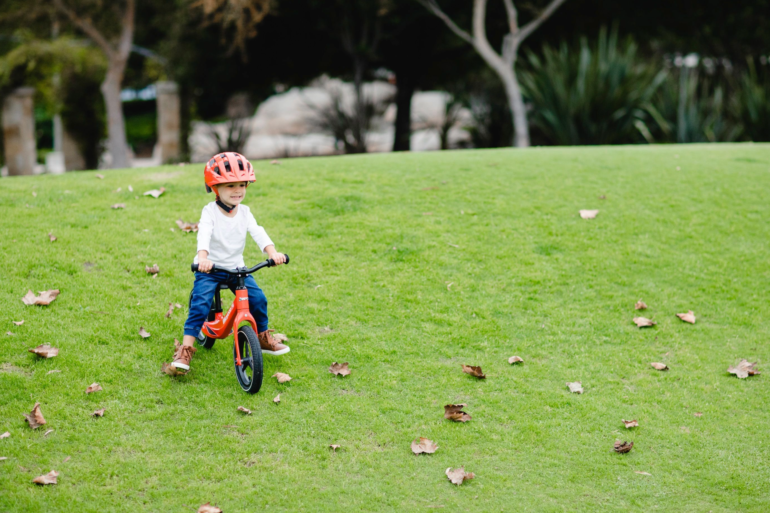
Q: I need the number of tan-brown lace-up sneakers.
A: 2